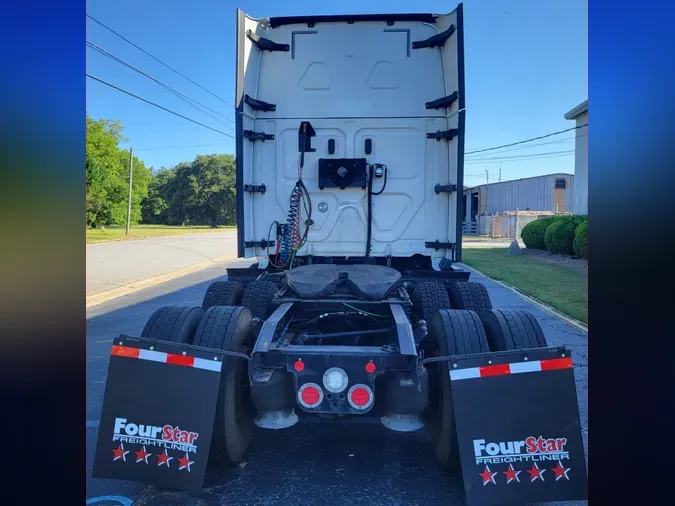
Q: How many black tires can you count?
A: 8